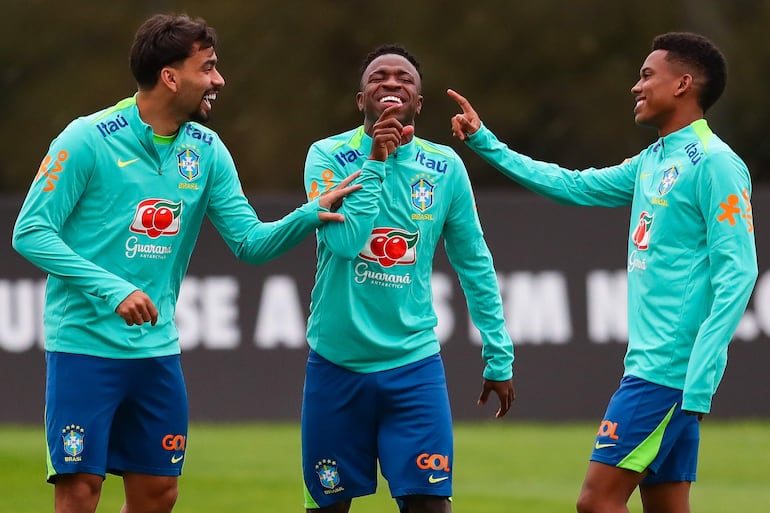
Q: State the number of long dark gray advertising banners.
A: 1